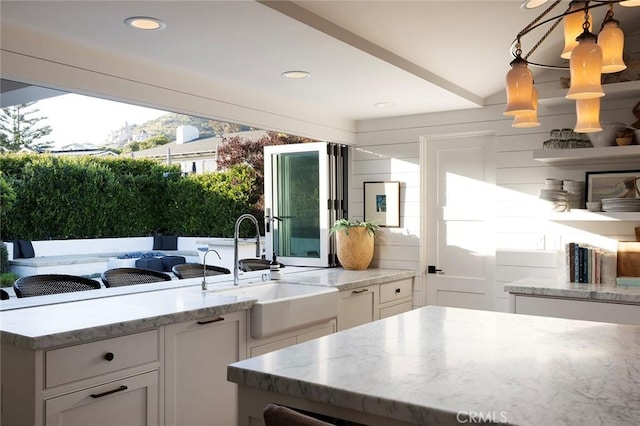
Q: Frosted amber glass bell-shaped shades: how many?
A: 6